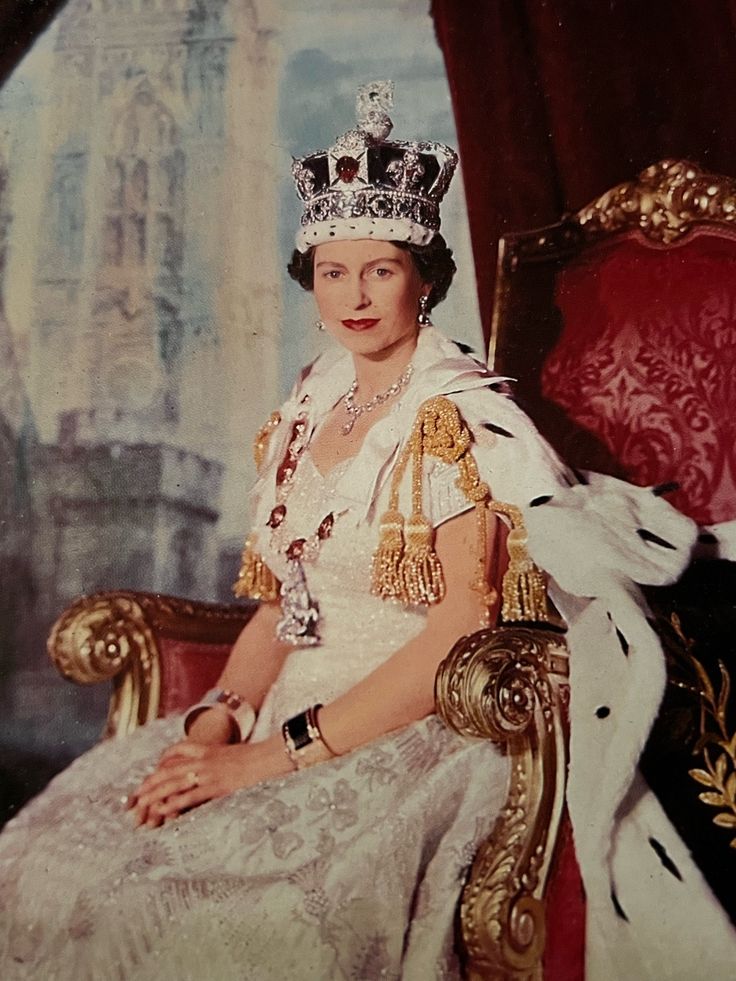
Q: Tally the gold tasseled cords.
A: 4